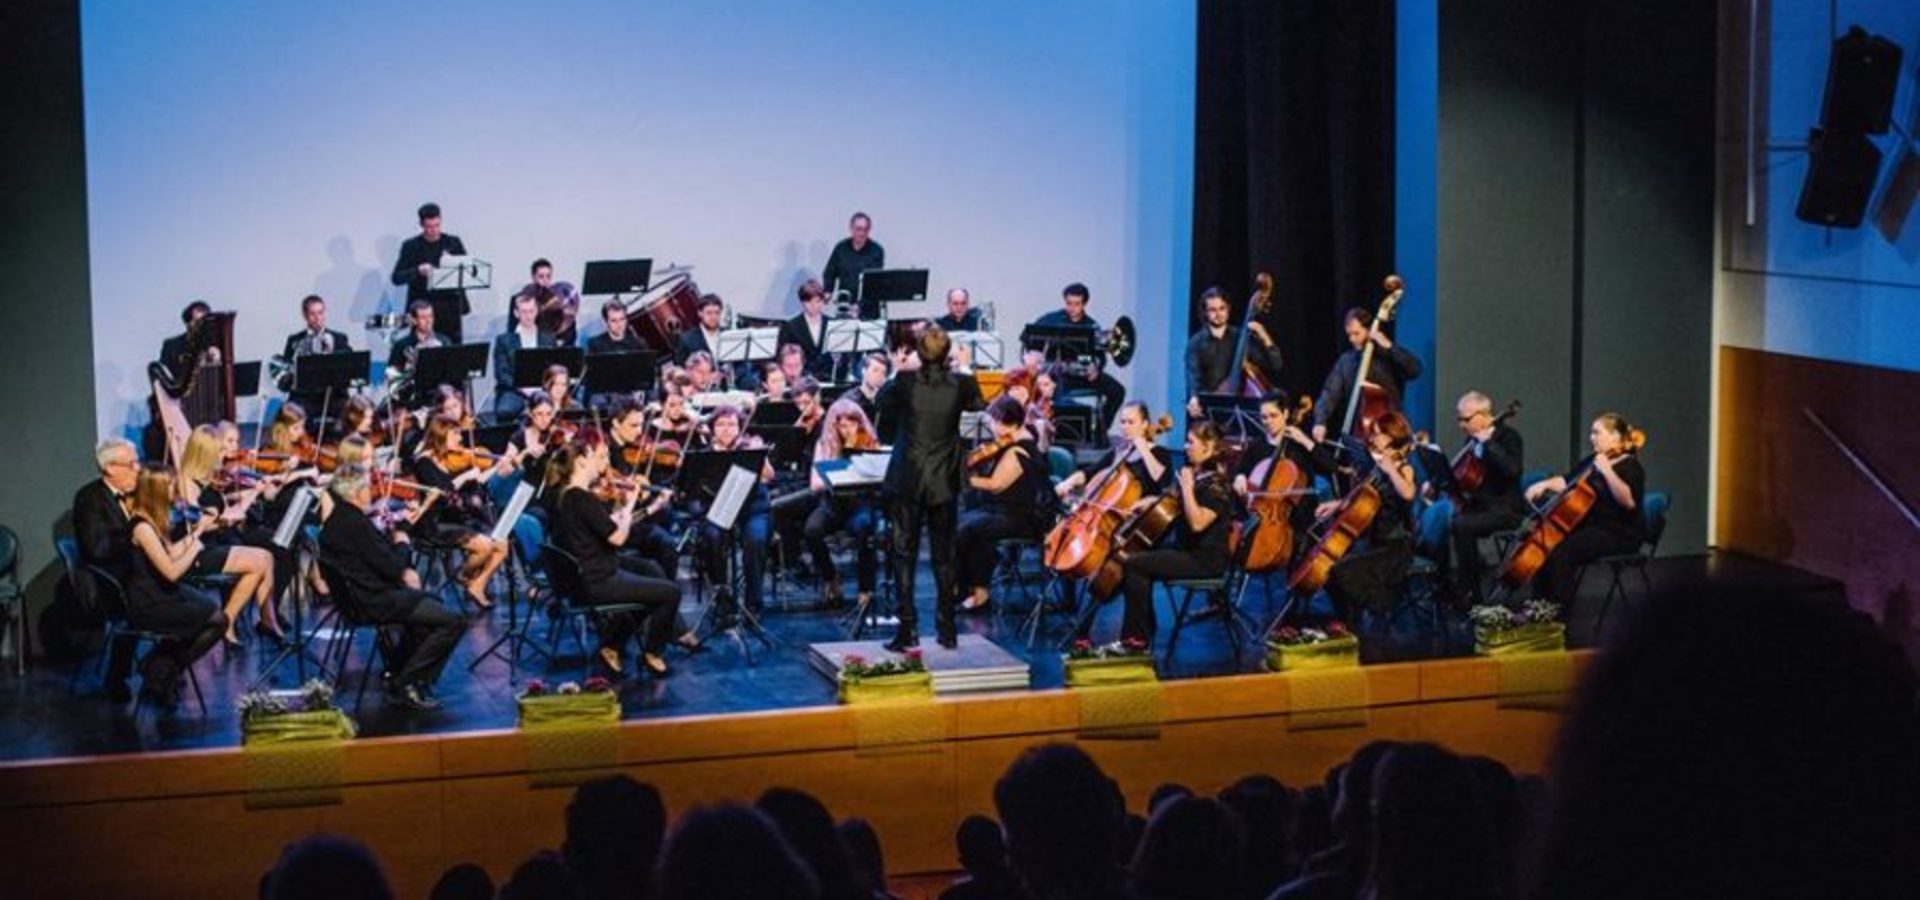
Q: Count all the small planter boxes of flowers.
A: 6